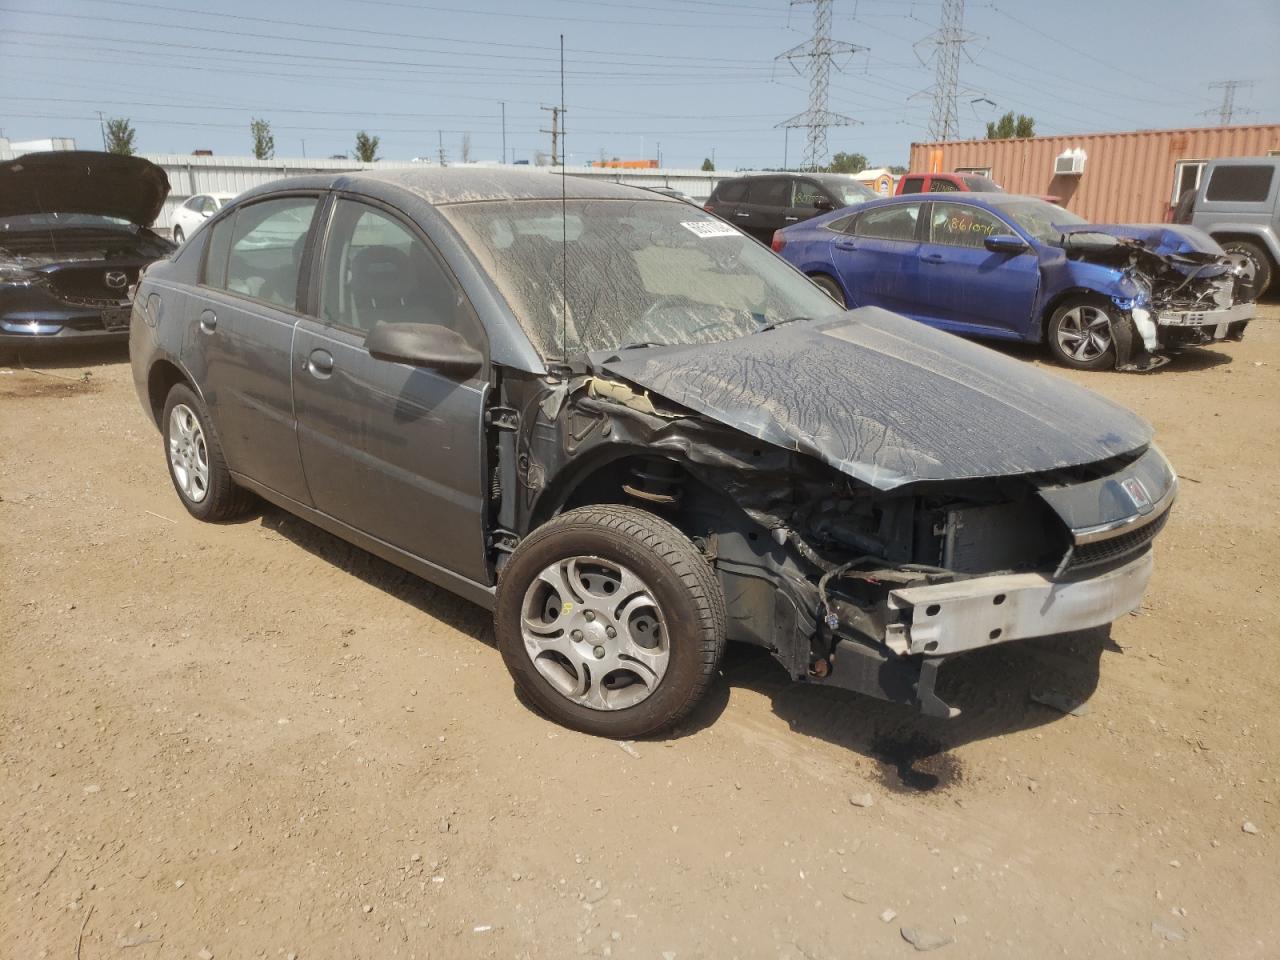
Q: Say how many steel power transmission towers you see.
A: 3